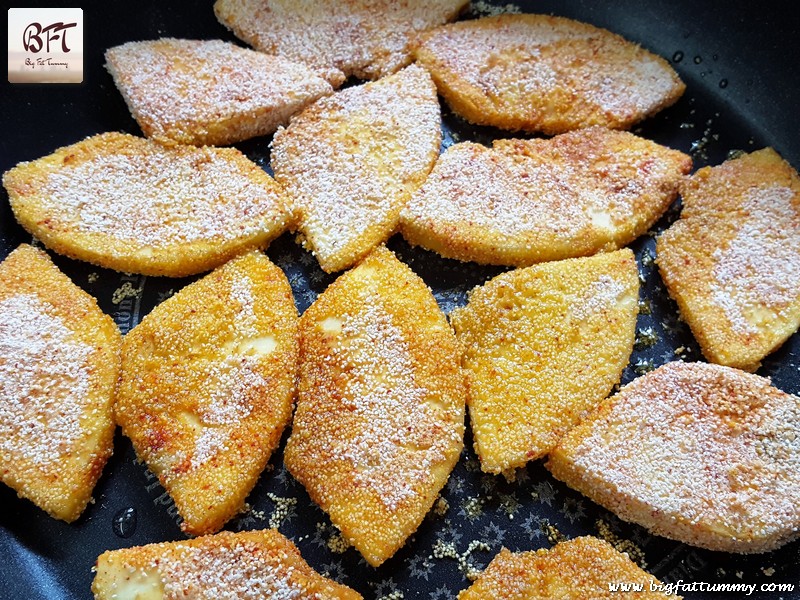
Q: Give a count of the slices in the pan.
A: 14